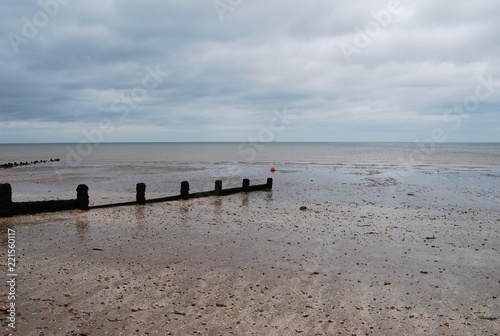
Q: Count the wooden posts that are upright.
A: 7